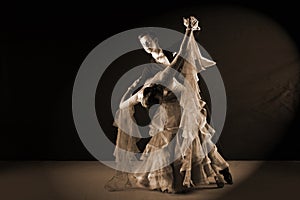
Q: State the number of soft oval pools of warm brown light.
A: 1